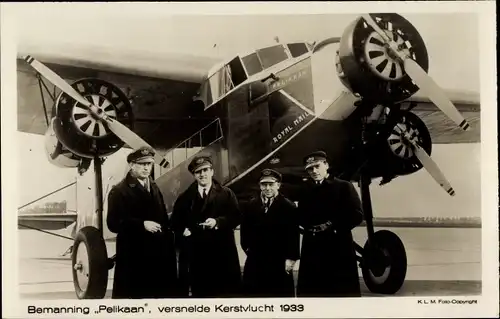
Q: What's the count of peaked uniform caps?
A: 4